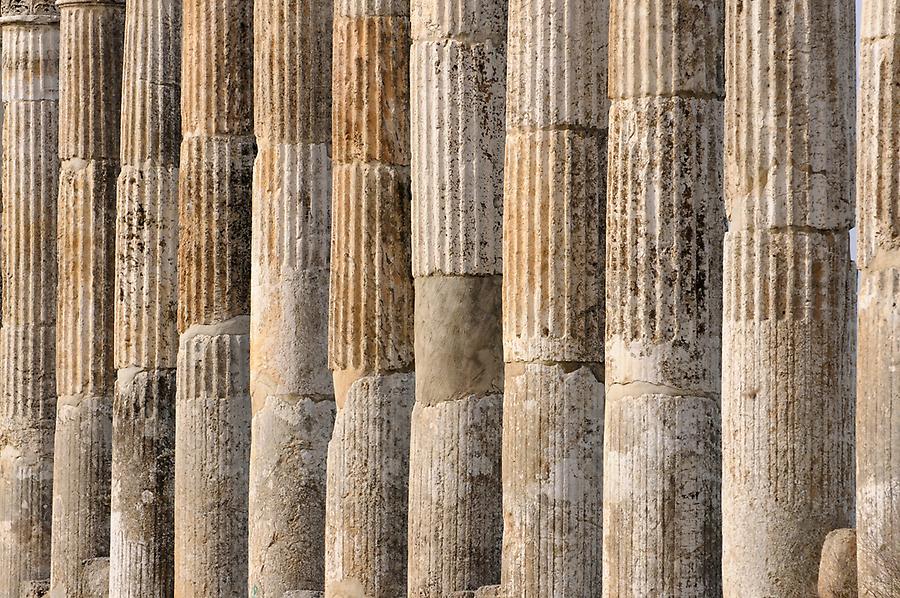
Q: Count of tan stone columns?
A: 11